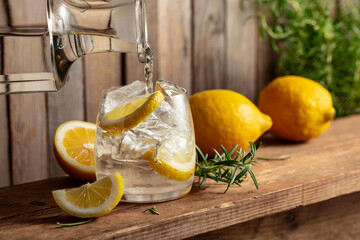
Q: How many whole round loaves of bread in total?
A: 0